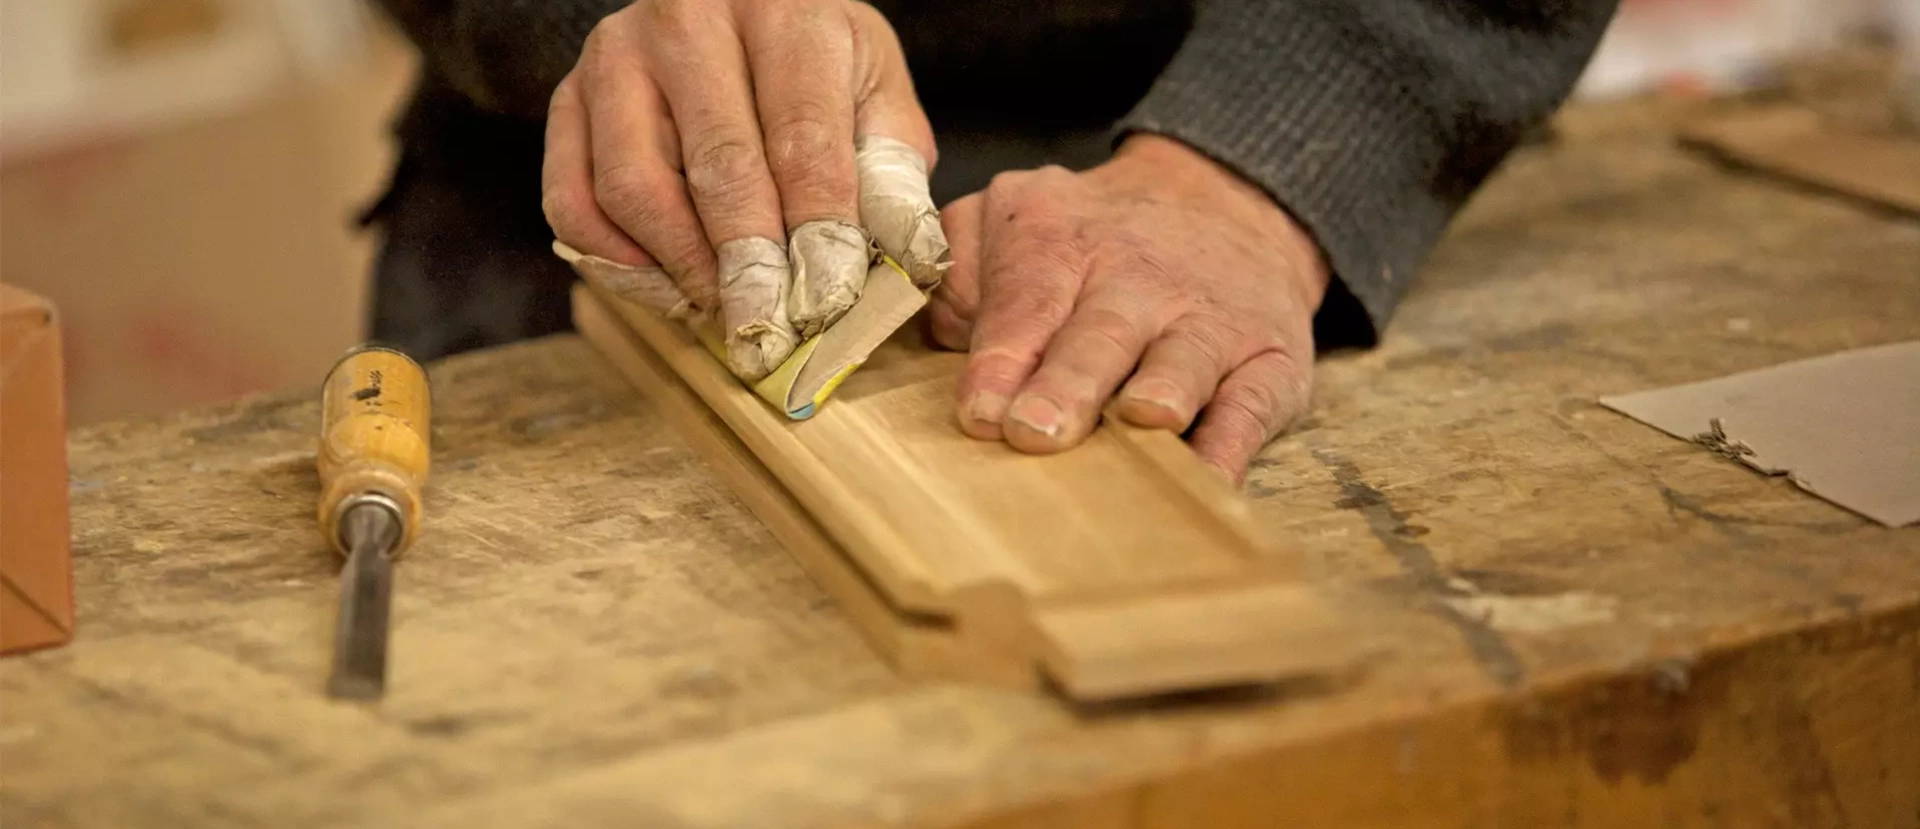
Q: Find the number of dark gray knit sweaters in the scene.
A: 1